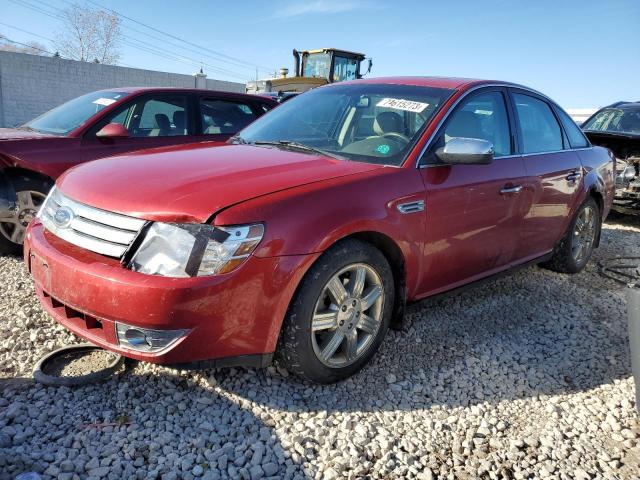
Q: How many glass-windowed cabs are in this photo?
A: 1